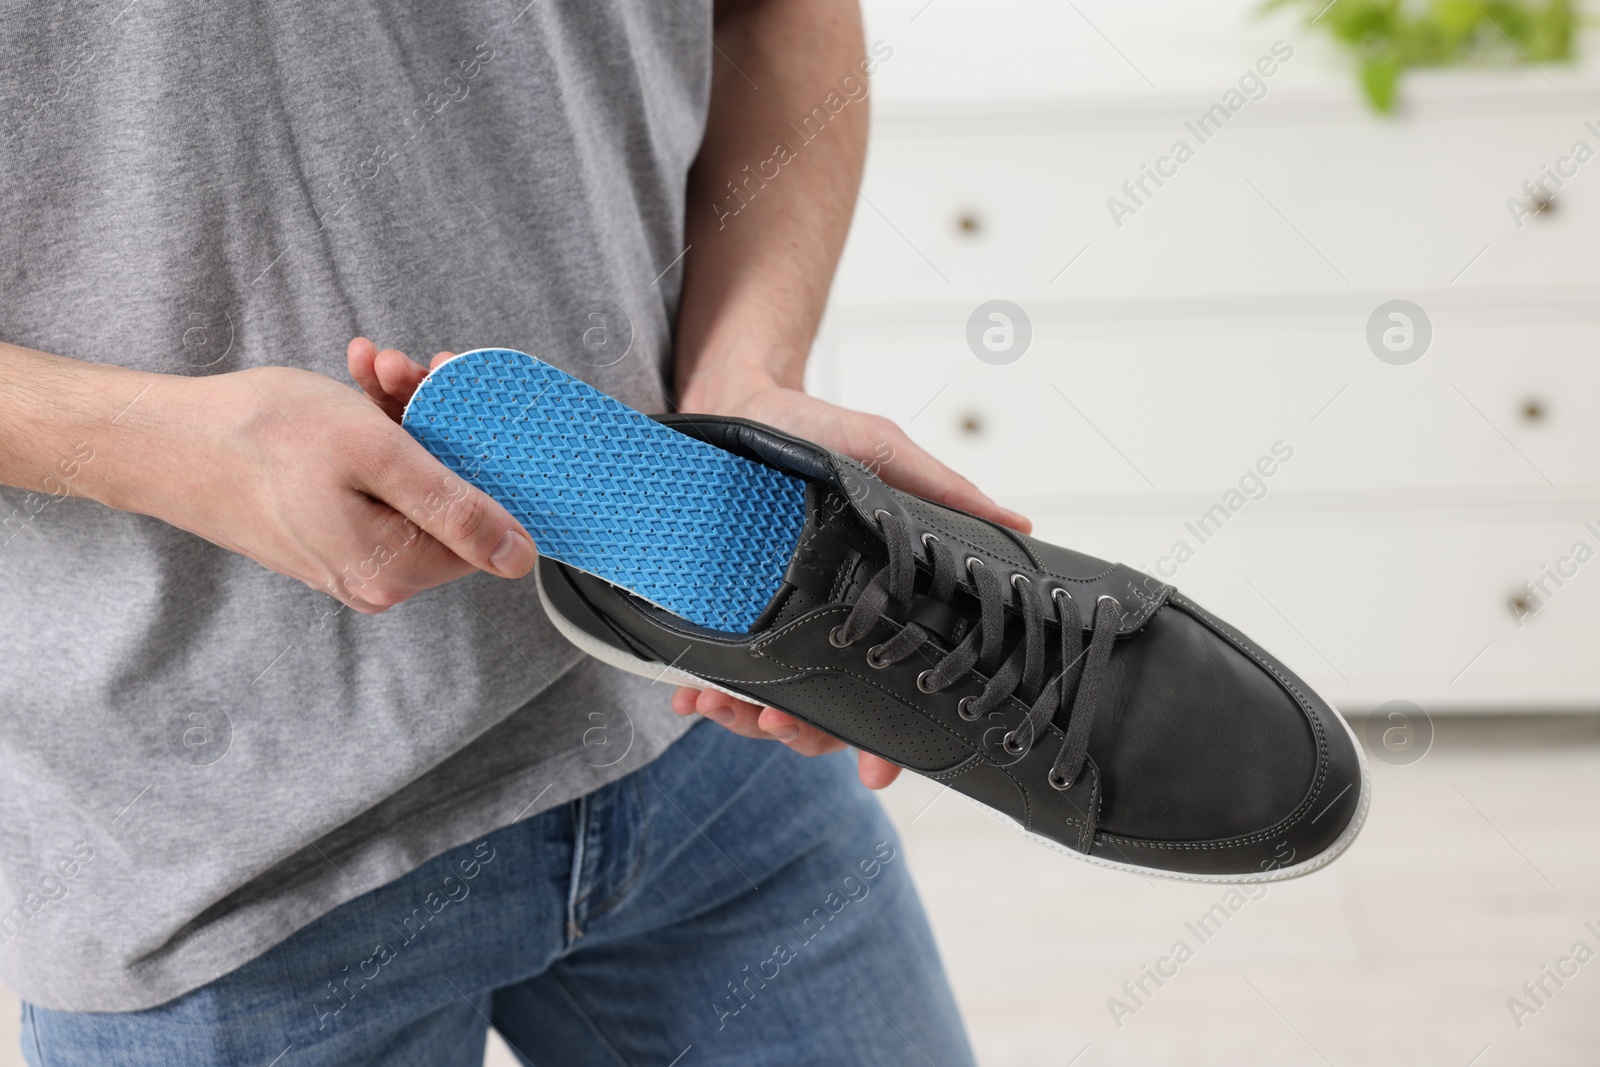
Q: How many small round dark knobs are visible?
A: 5